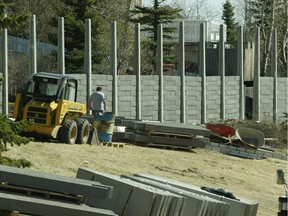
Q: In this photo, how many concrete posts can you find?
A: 13